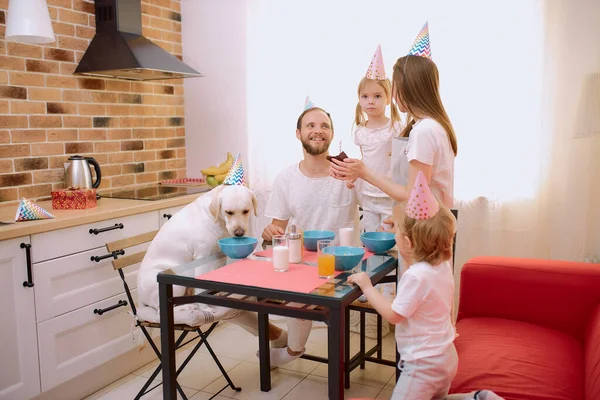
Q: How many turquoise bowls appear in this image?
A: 4